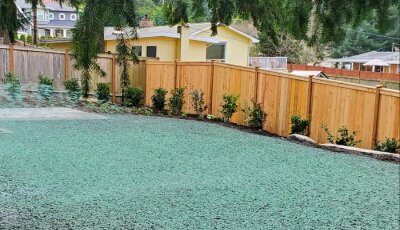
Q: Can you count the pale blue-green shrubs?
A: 3